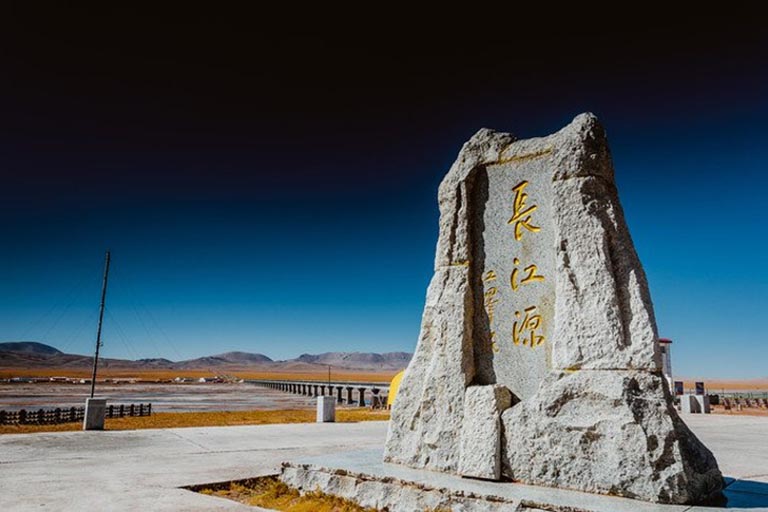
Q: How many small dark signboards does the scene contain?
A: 2